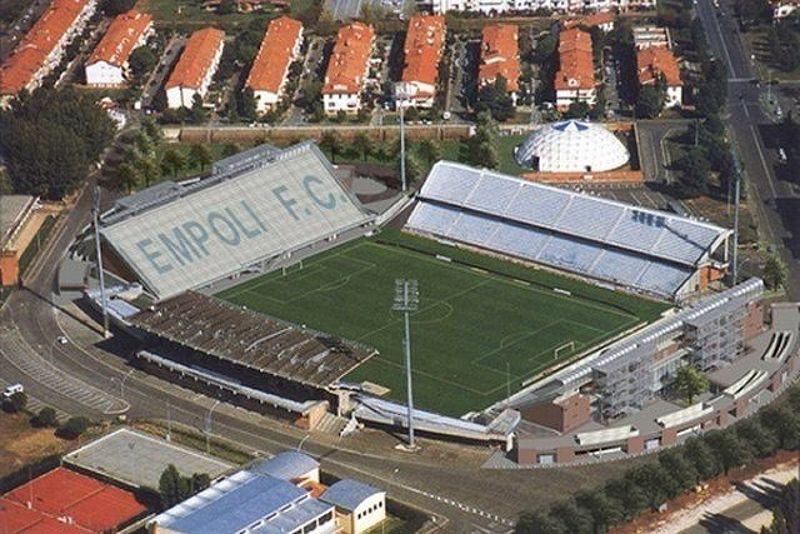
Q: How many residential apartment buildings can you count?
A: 9